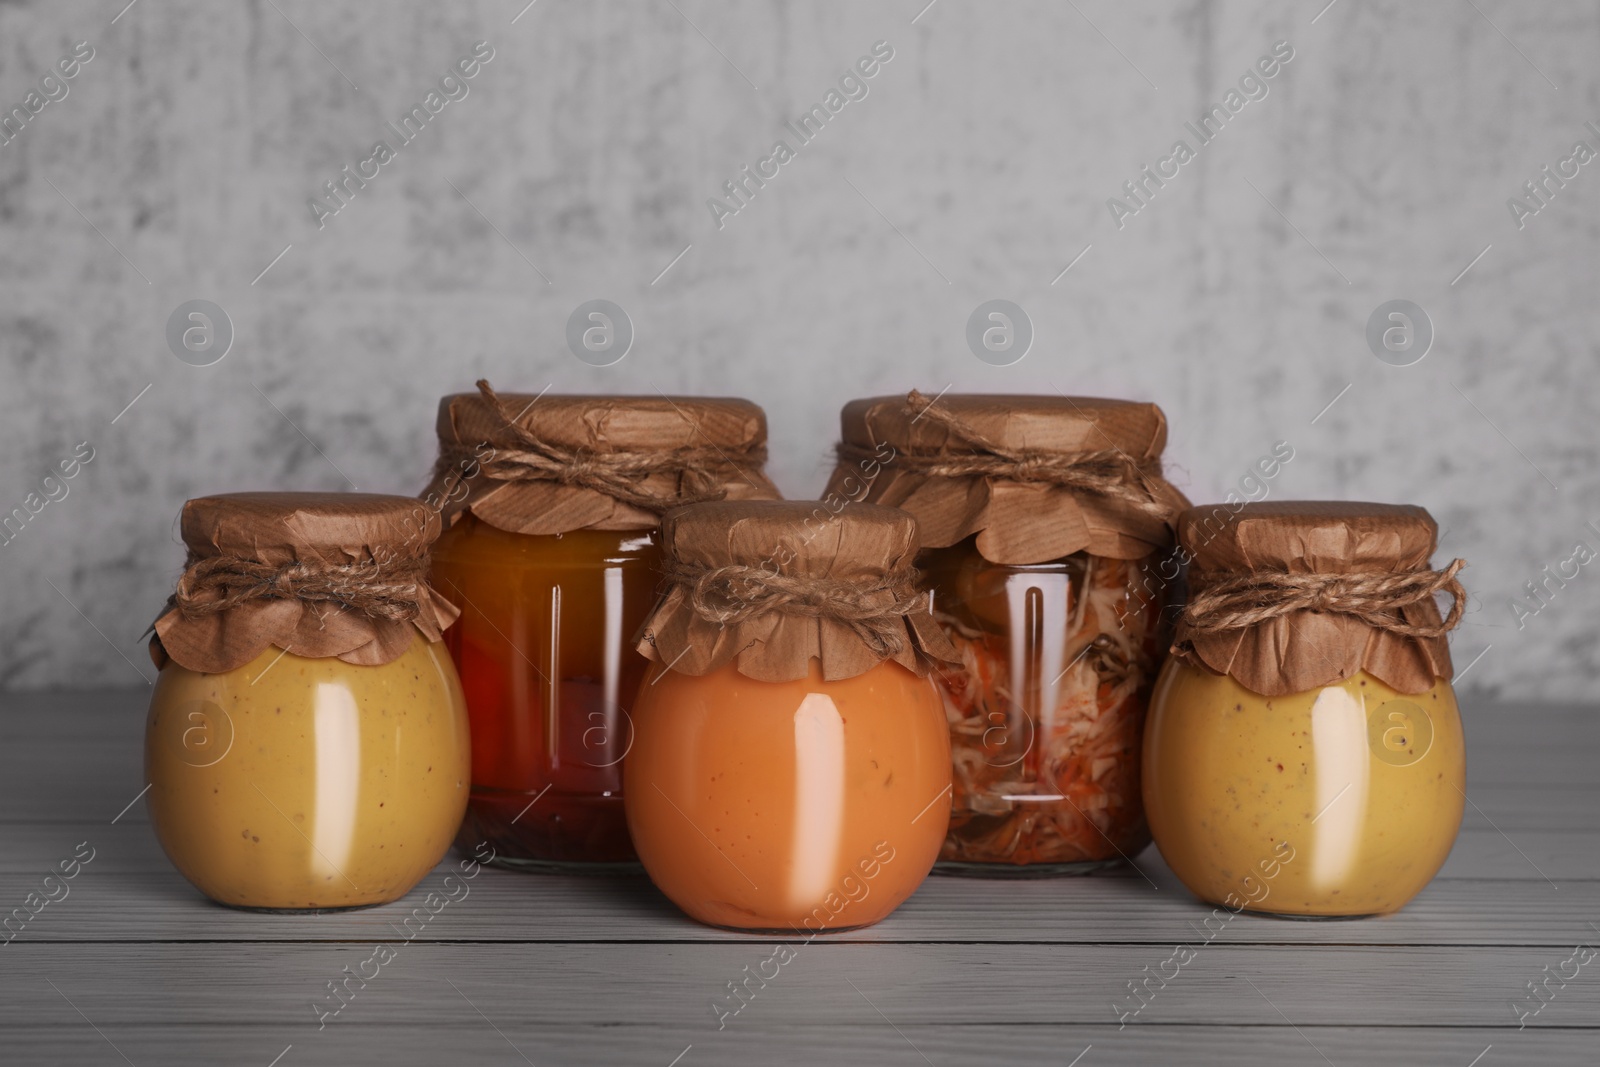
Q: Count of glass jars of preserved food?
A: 5